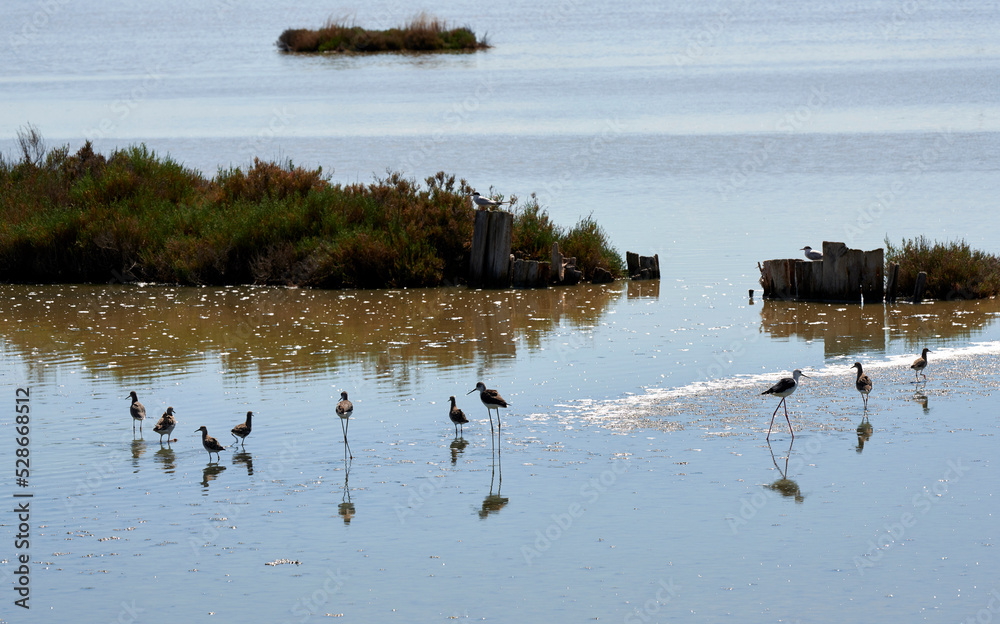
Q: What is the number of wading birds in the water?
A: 10